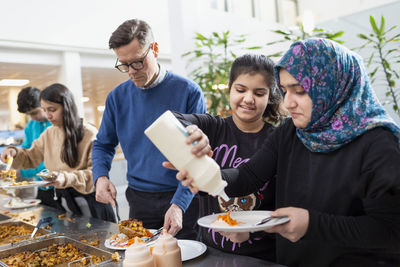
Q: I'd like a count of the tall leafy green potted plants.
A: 3